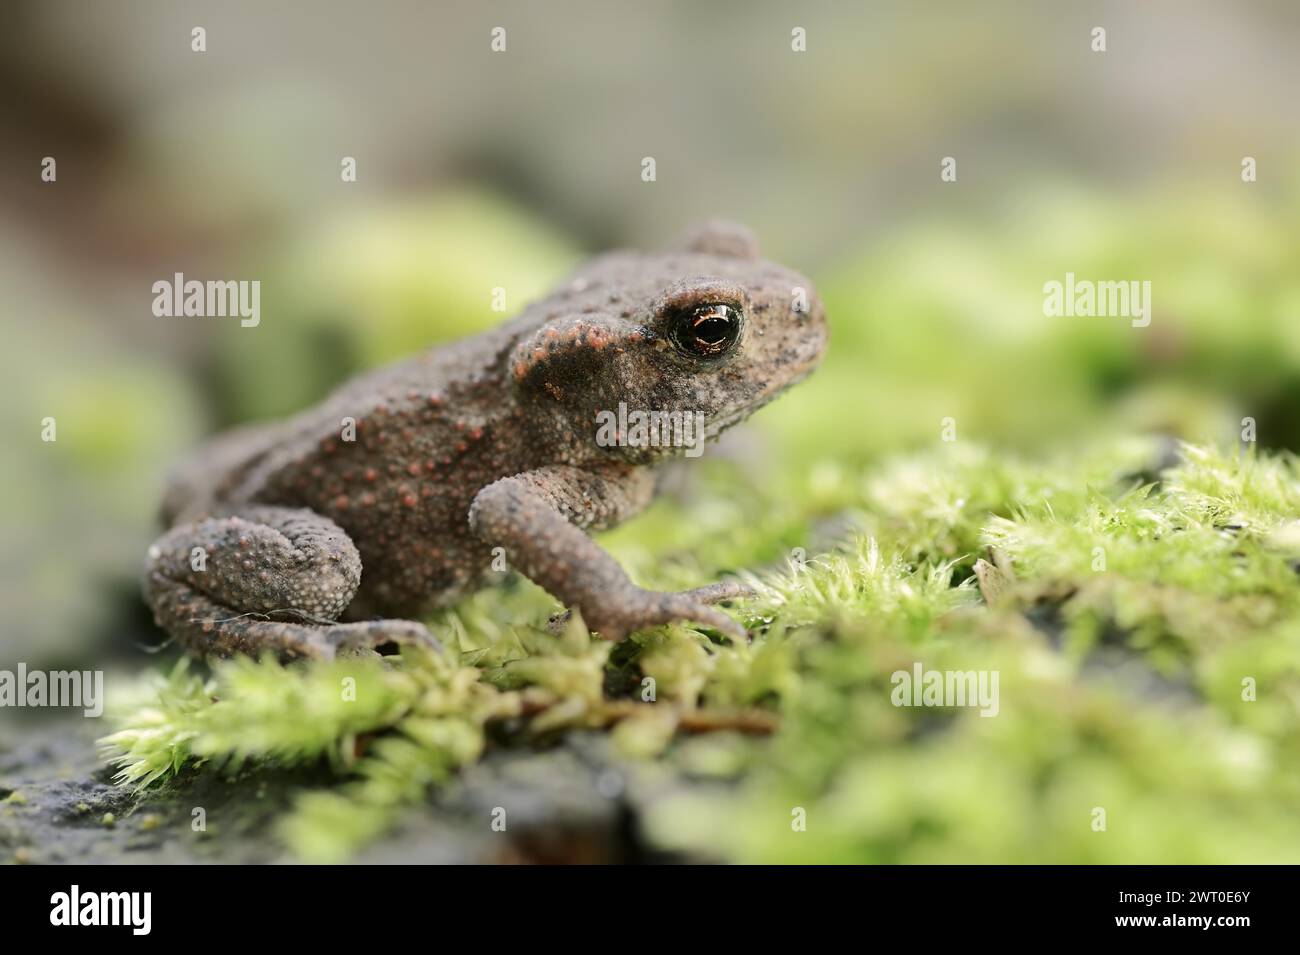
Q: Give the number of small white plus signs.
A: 0